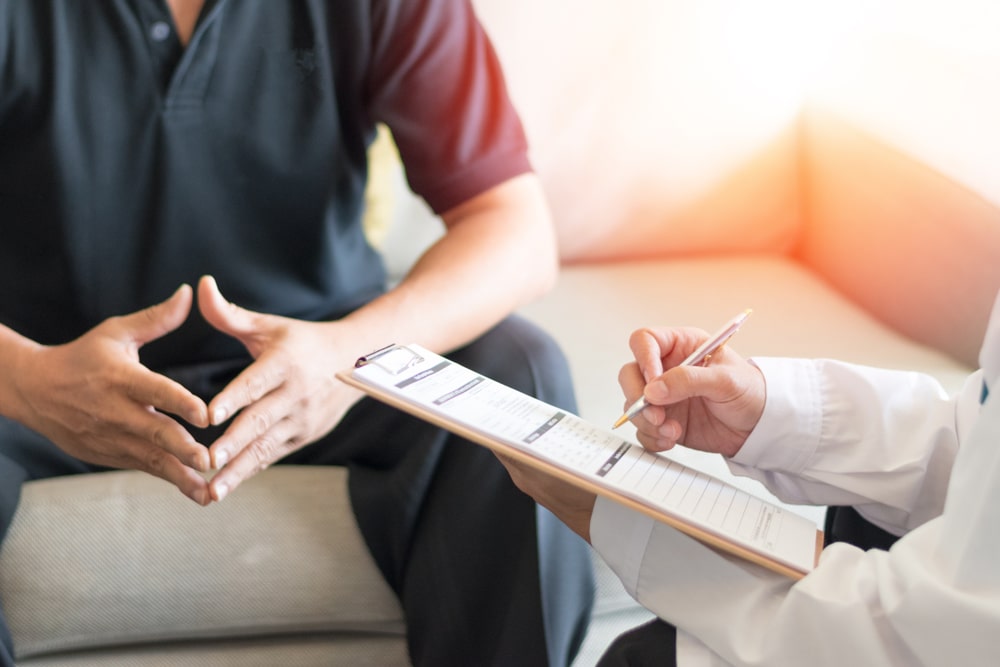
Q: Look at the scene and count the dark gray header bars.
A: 4